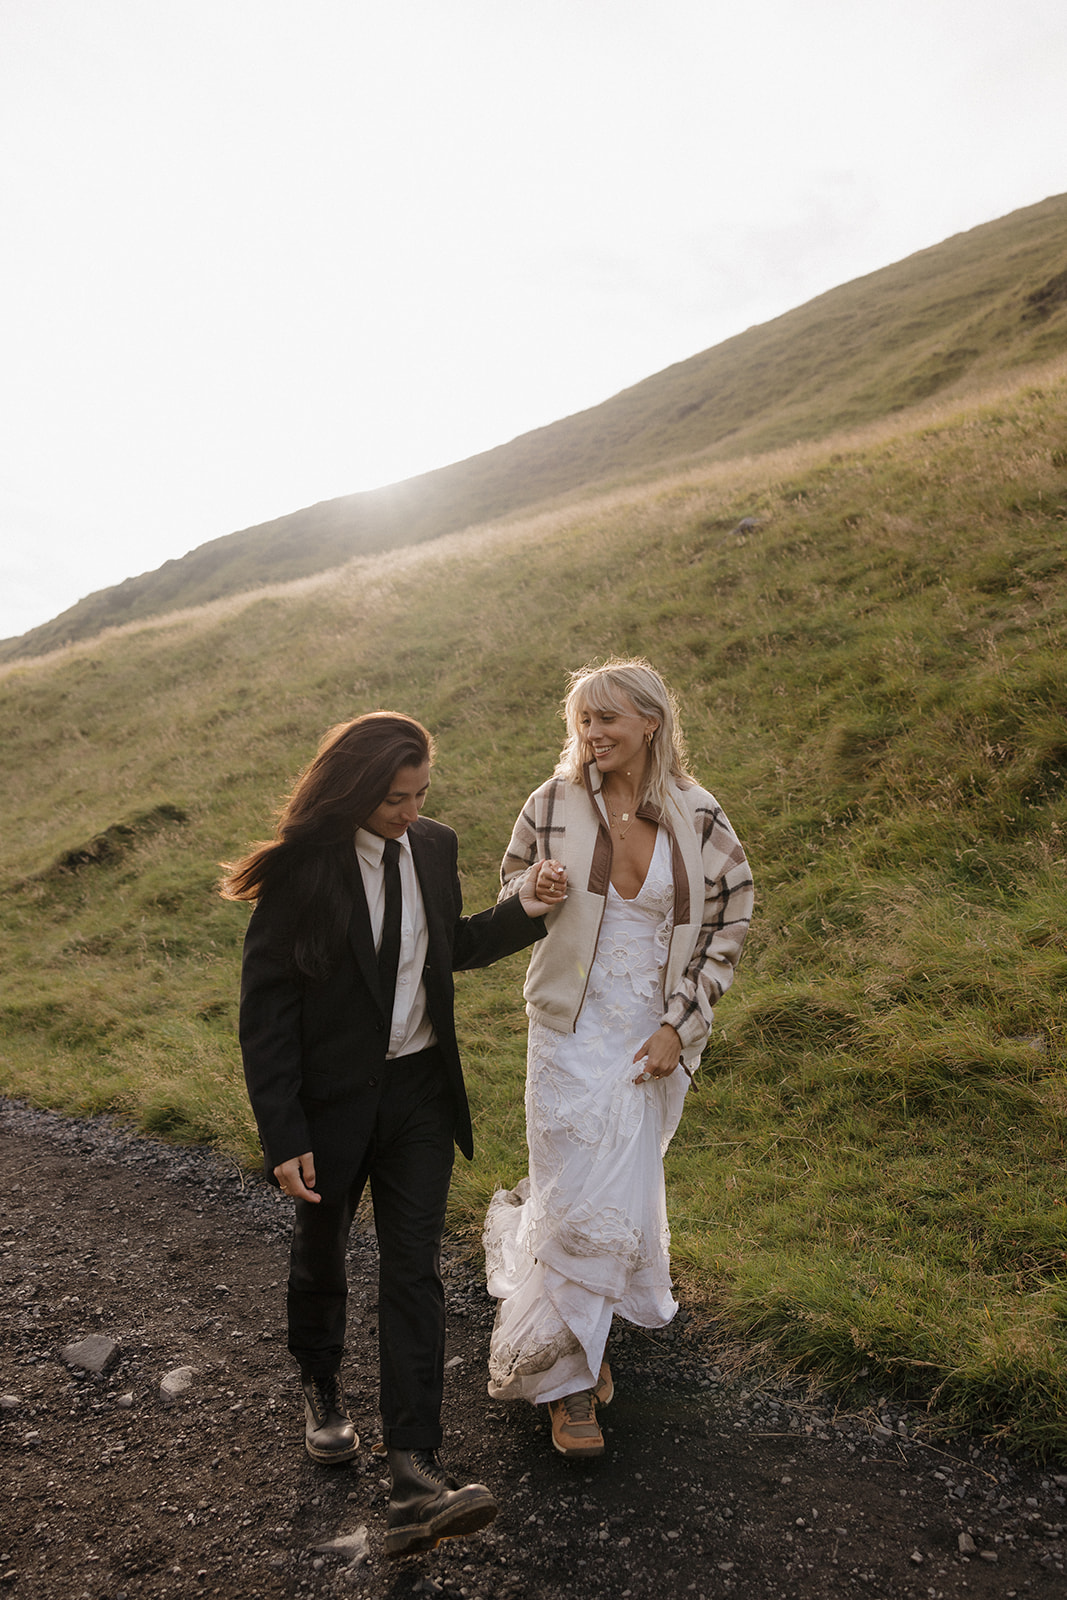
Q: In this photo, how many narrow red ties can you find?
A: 0